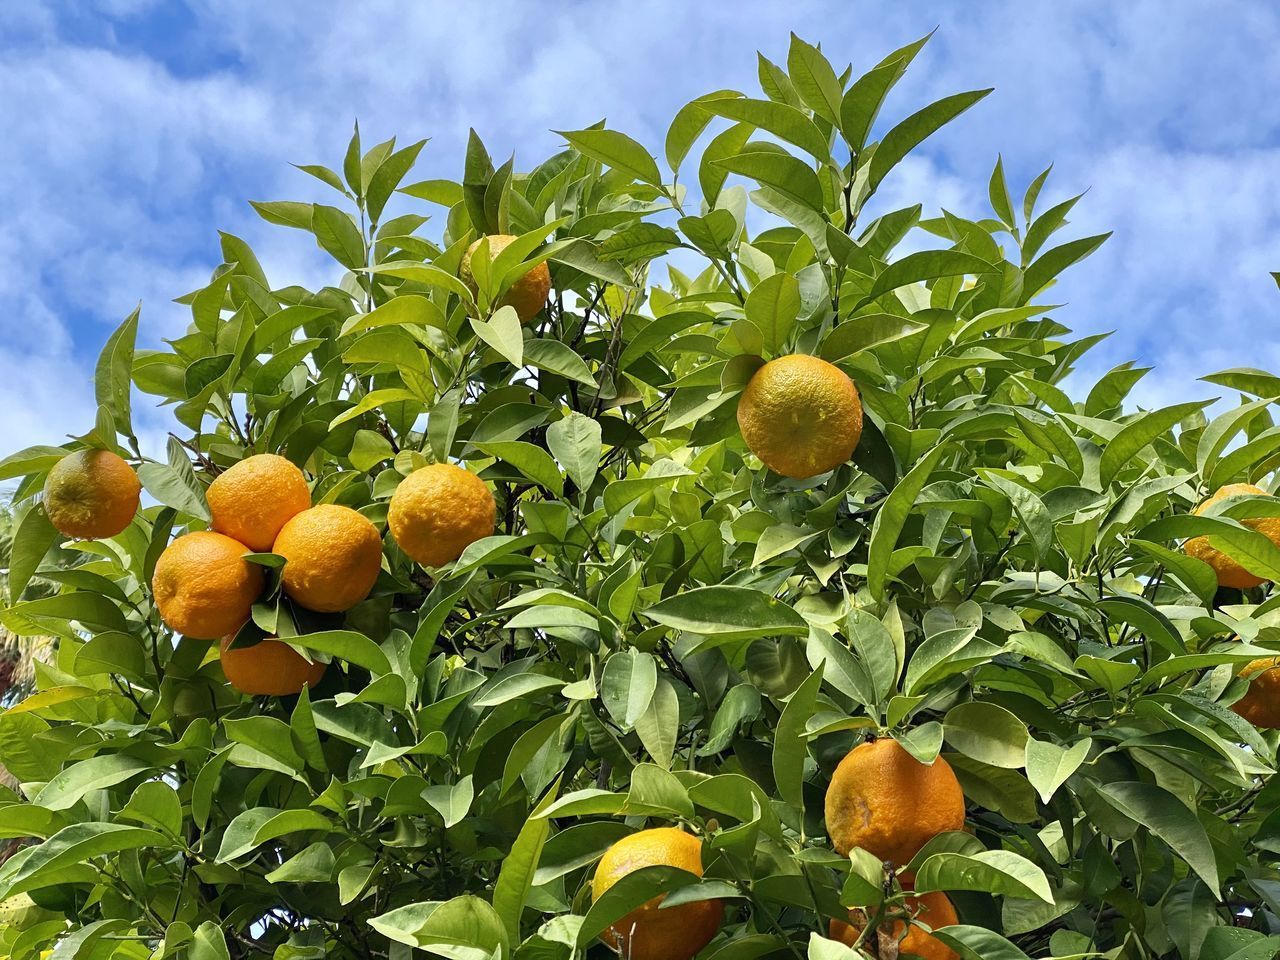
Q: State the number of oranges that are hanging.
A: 13